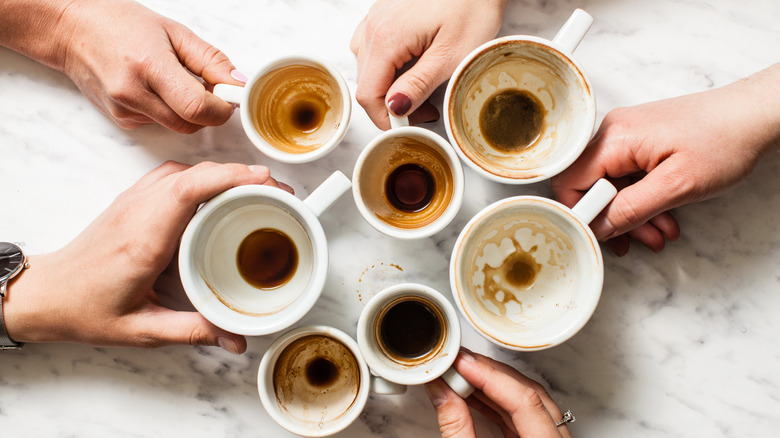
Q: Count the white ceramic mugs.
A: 7